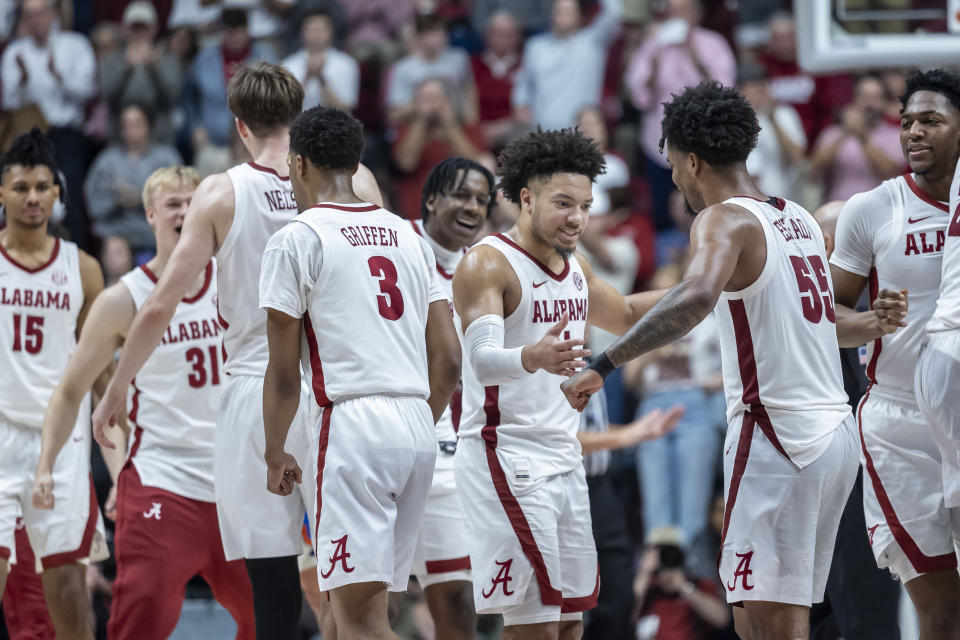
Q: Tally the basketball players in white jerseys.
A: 9